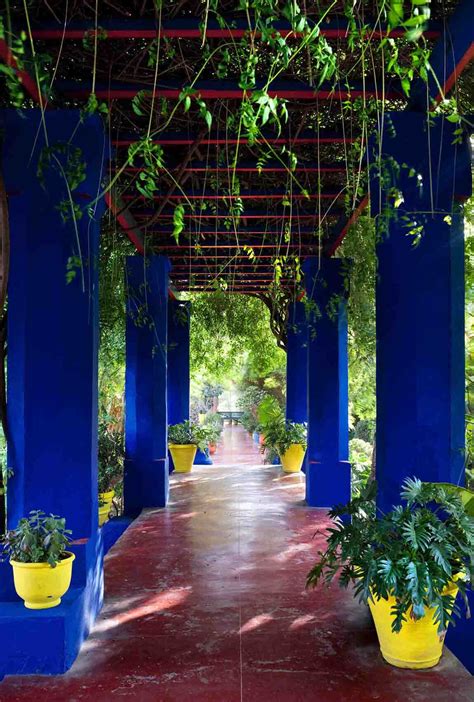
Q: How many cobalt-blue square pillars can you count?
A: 6